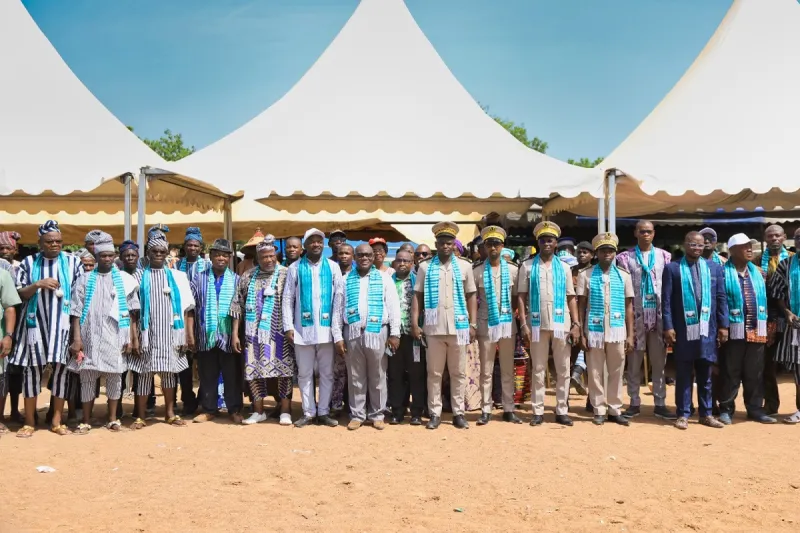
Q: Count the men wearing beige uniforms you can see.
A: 4